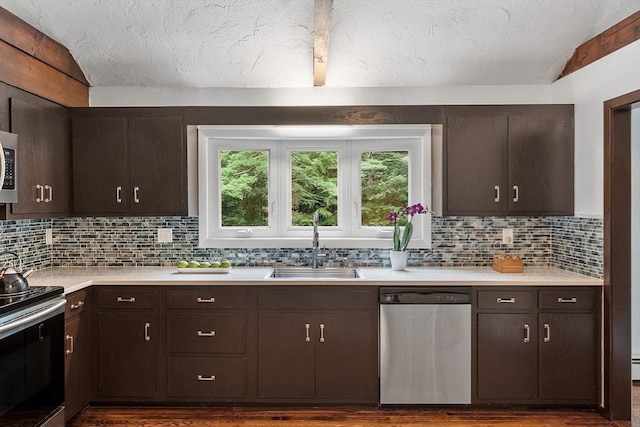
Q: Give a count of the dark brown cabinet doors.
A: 12